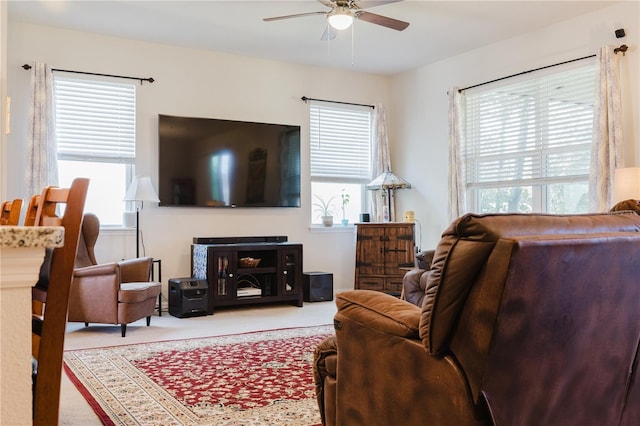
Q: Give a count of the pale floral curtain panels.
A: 4